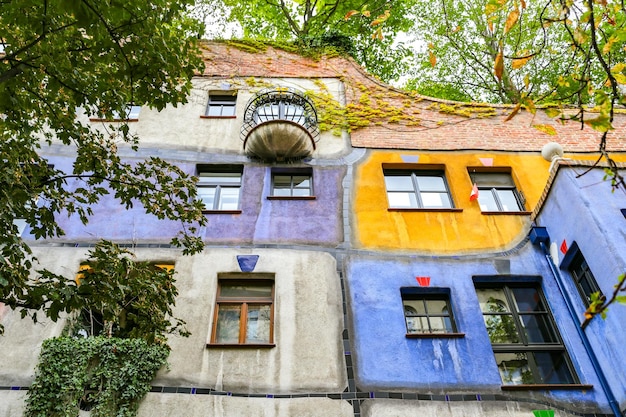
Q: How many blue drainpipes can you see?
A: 1